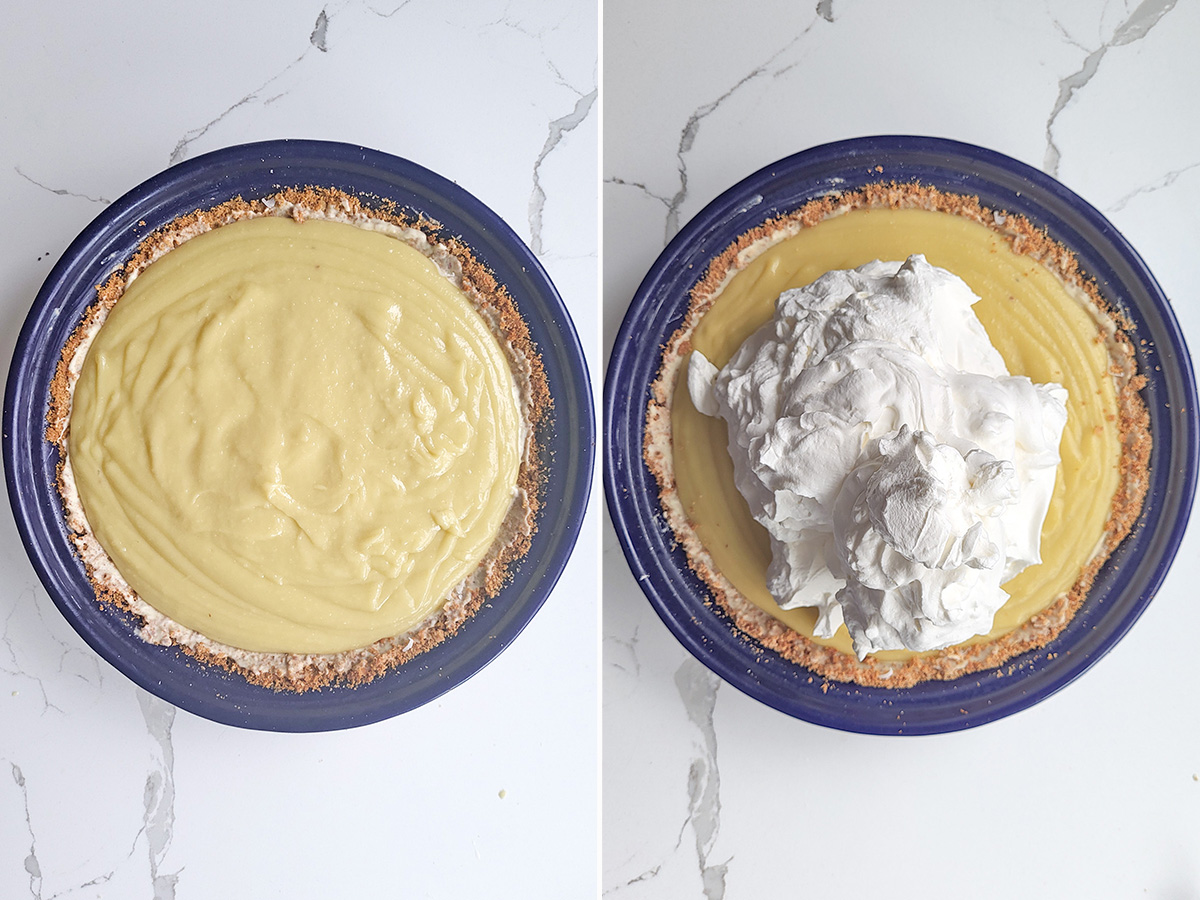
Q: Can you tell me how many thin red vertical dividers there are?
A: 0